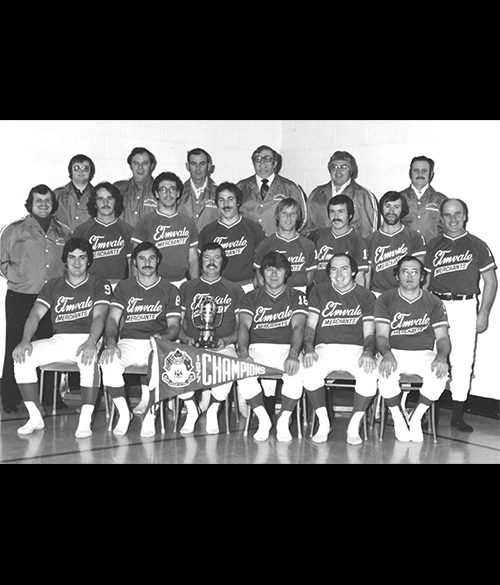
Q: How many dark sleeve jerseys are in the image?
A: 13